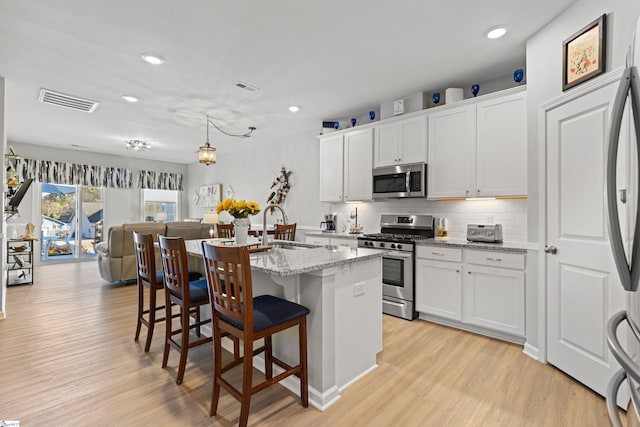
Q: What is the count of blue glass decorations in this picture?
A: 6